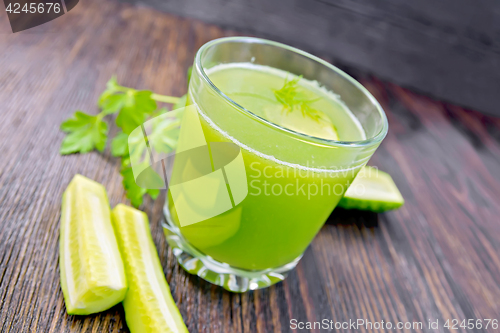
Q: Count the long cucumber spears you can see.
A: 2